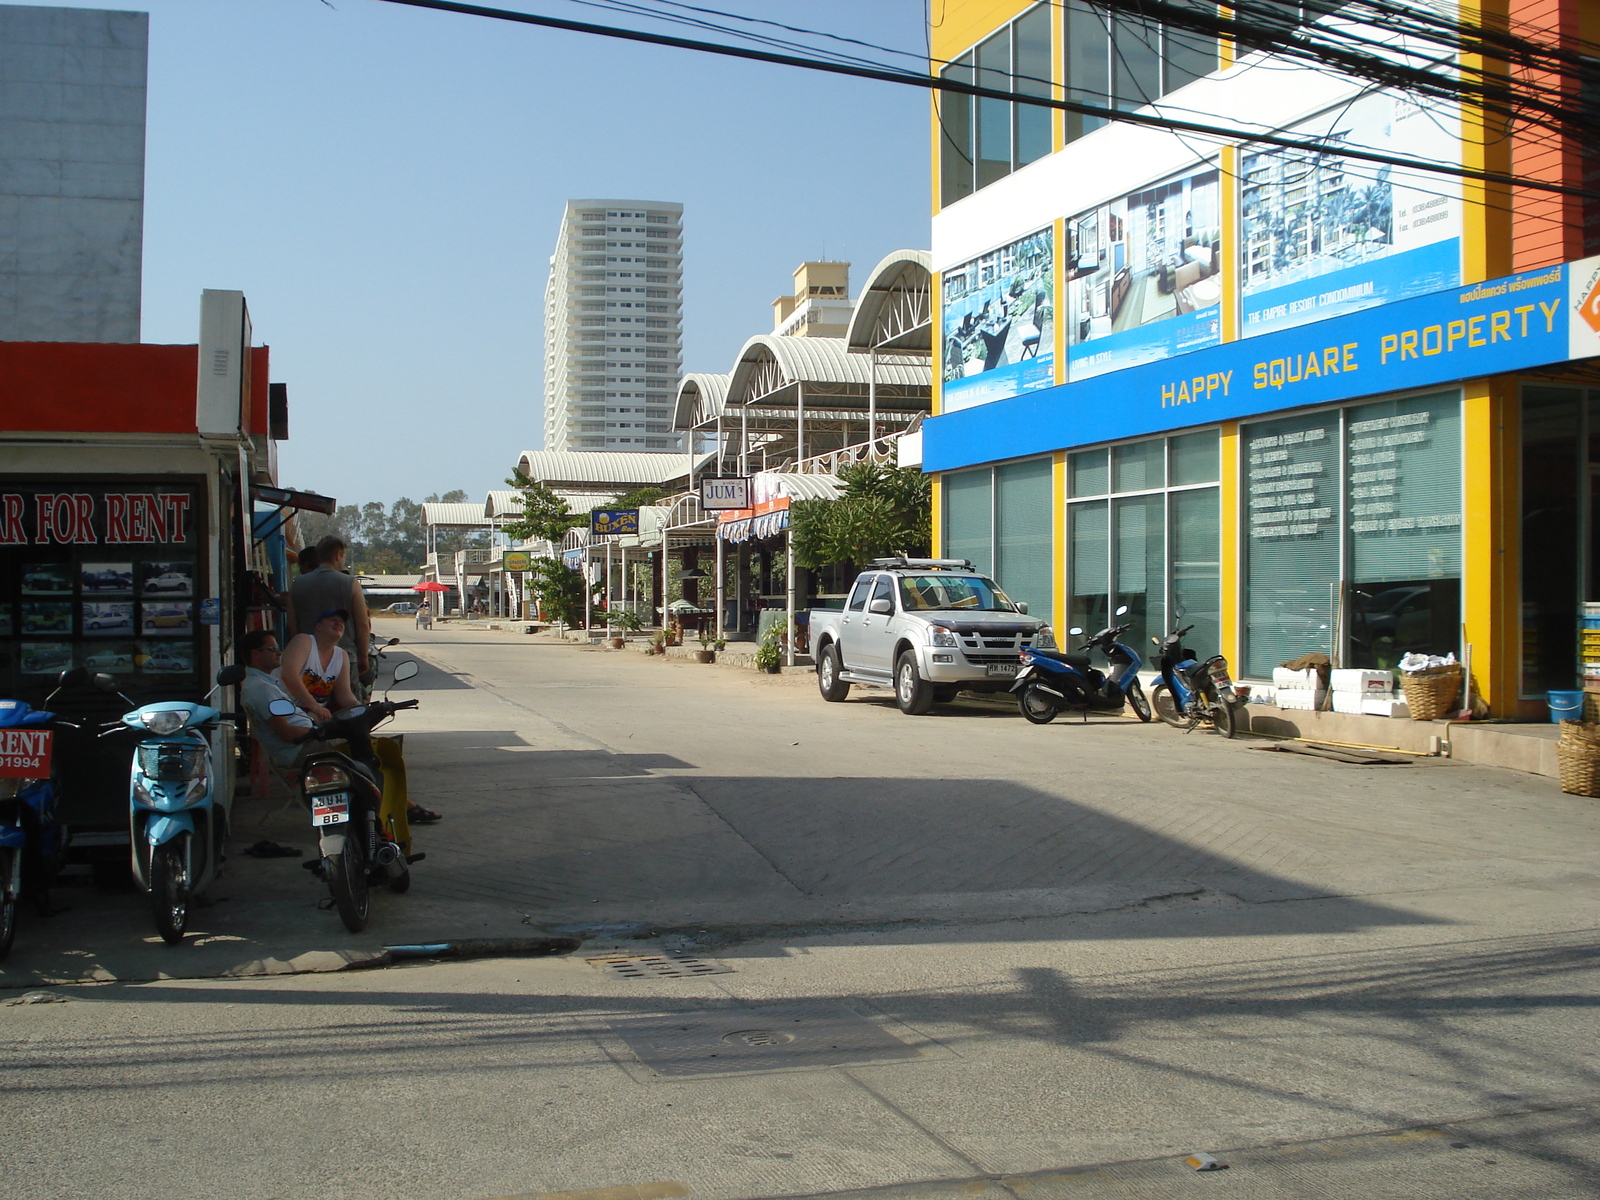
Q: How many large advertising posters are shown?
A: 3